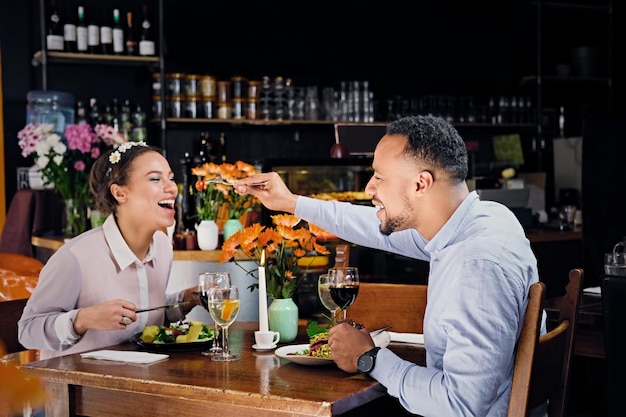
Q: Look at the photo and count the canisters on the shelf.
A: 14